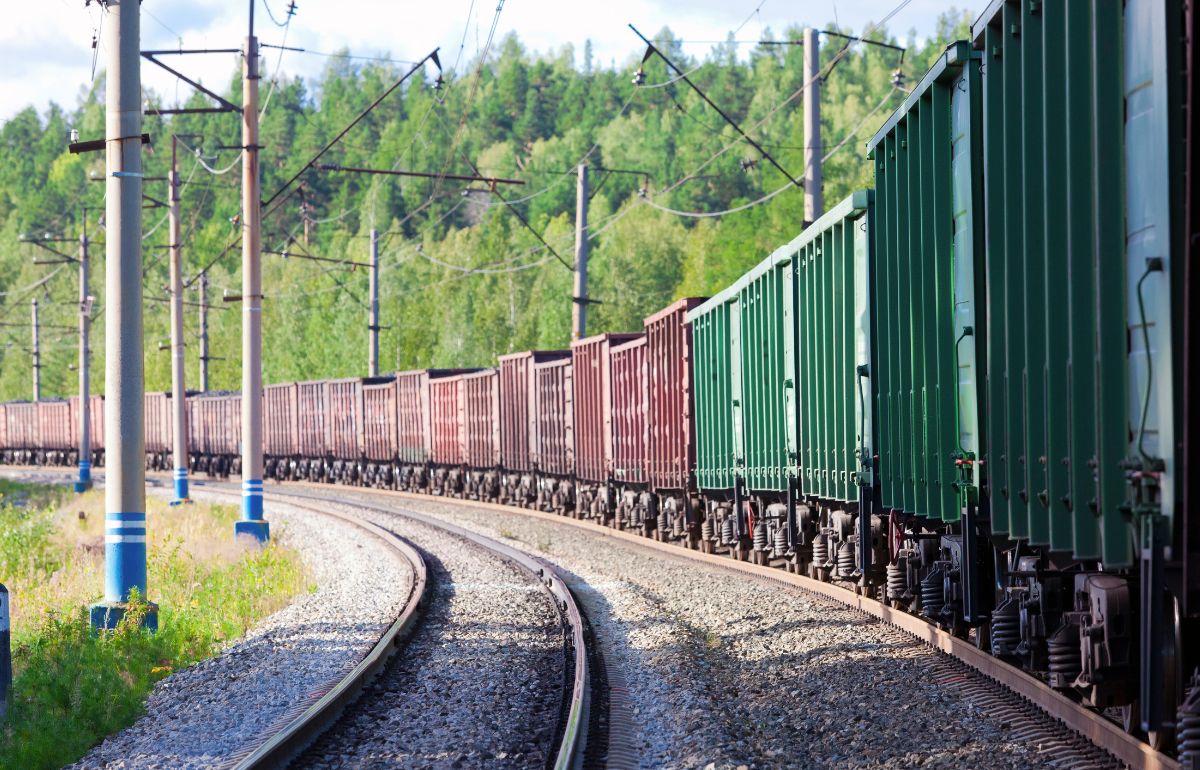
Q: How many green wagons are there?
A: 5